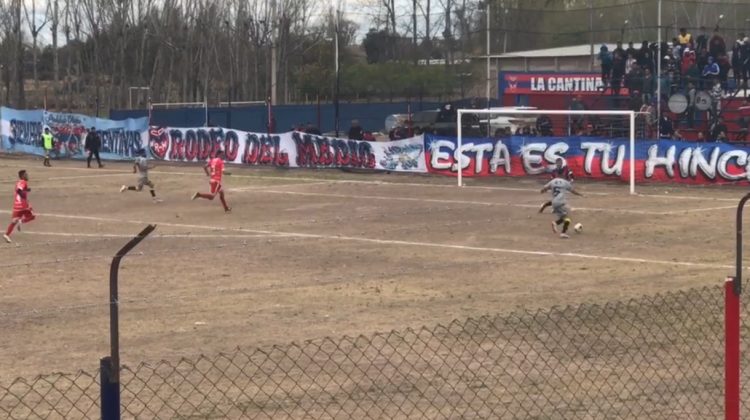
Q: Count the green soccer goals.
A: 0